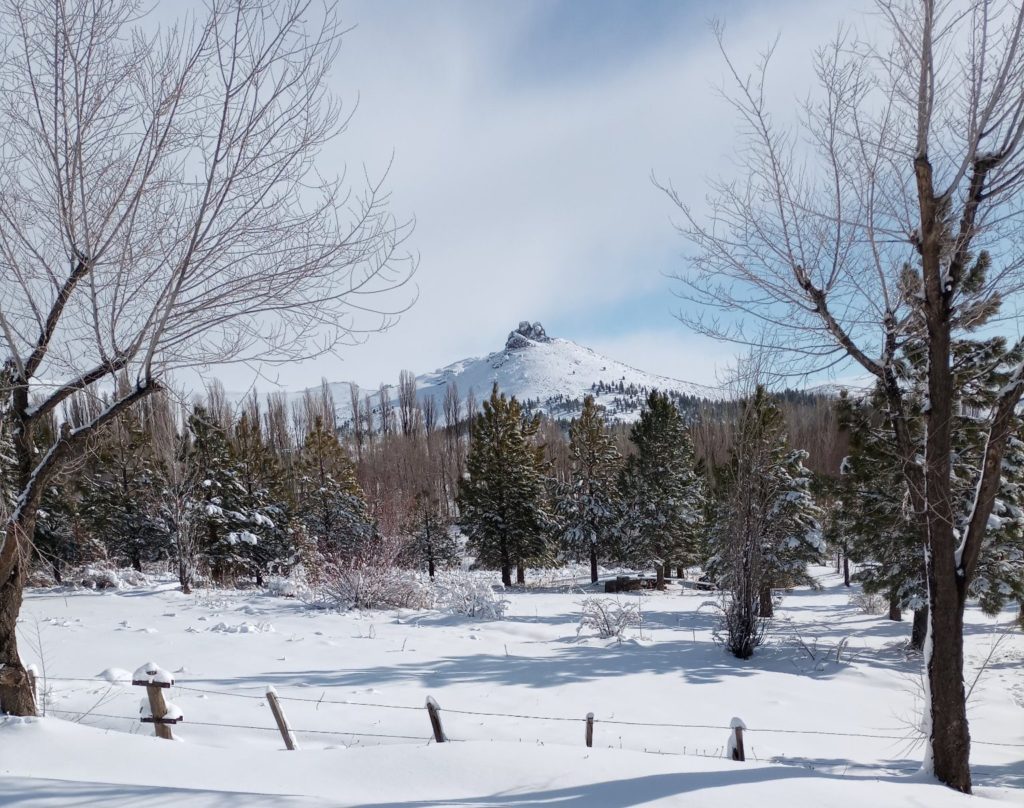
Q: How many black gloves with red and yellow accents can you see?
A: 0